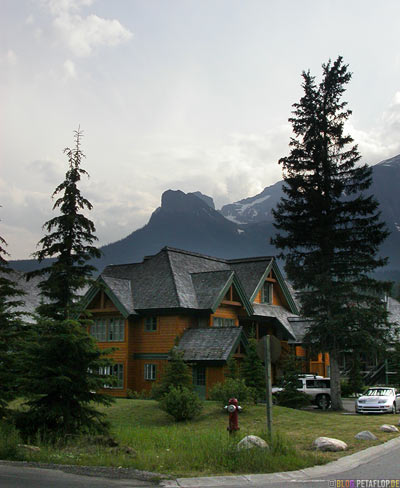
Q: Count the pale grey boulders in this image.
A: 4